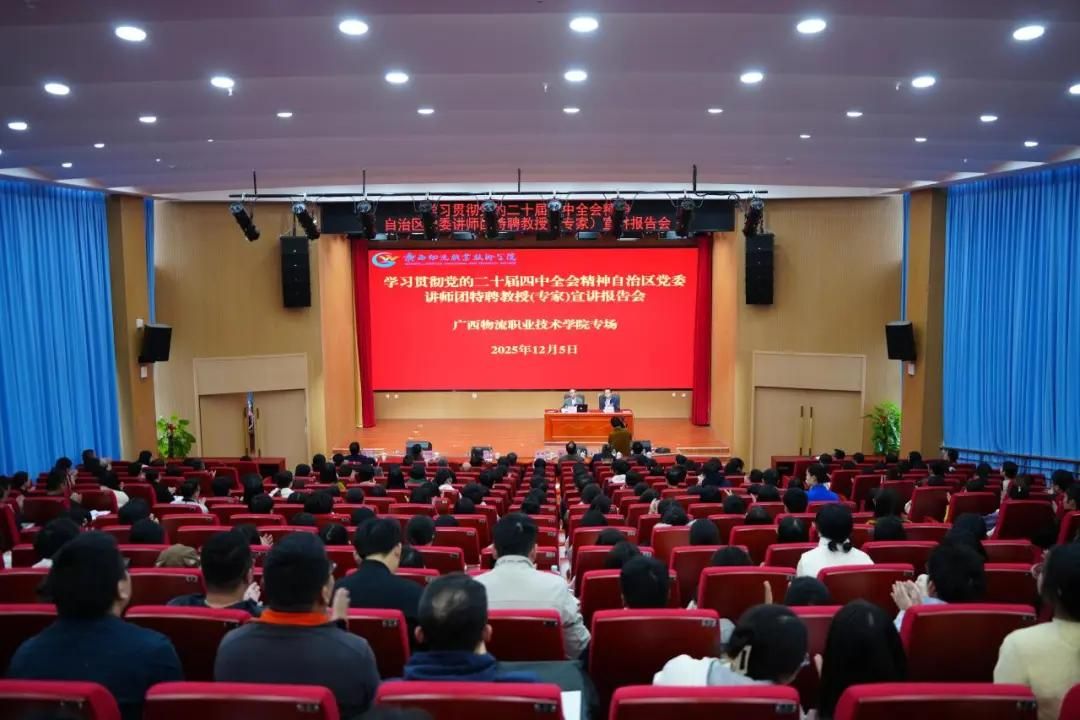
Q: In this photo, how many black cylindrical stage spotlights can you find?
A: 9